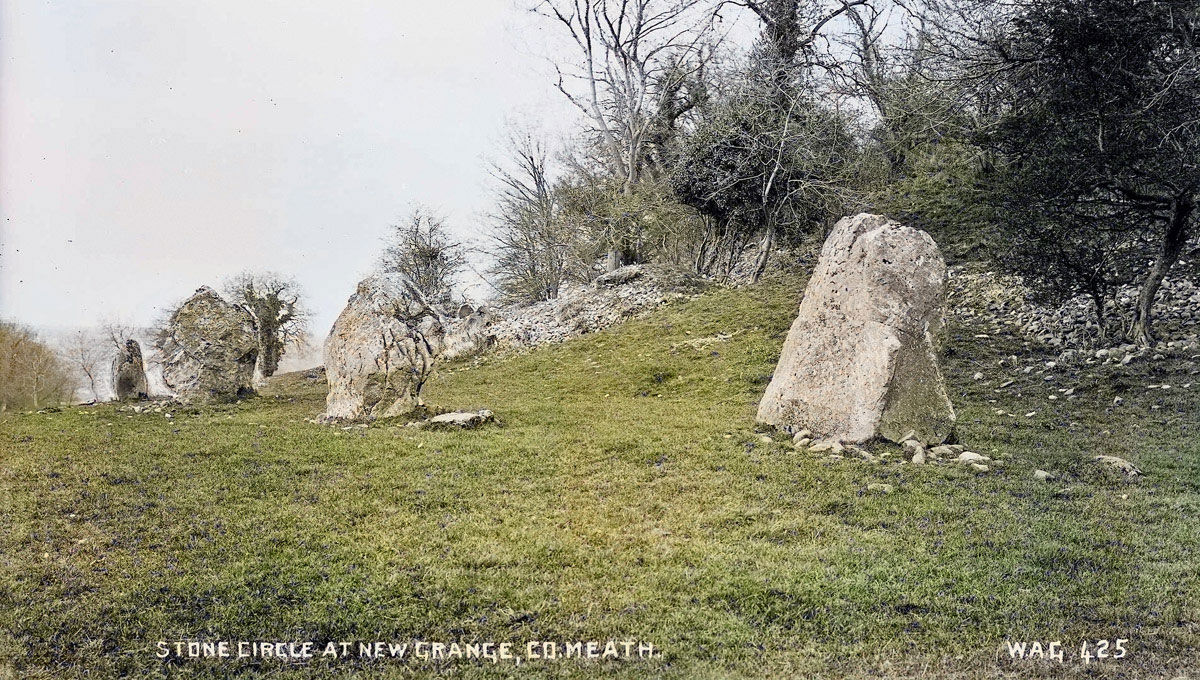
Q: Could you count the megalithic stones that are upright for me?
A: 4